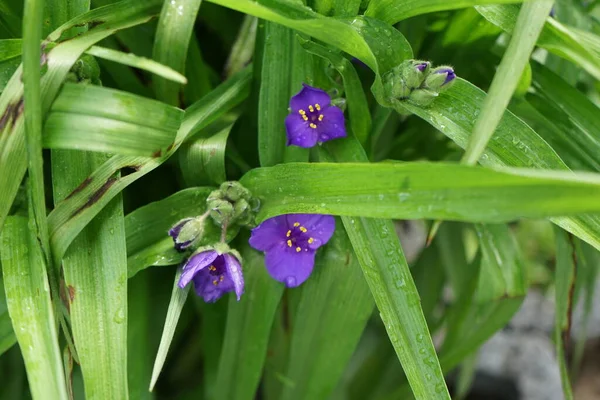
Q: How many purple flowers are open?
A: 3